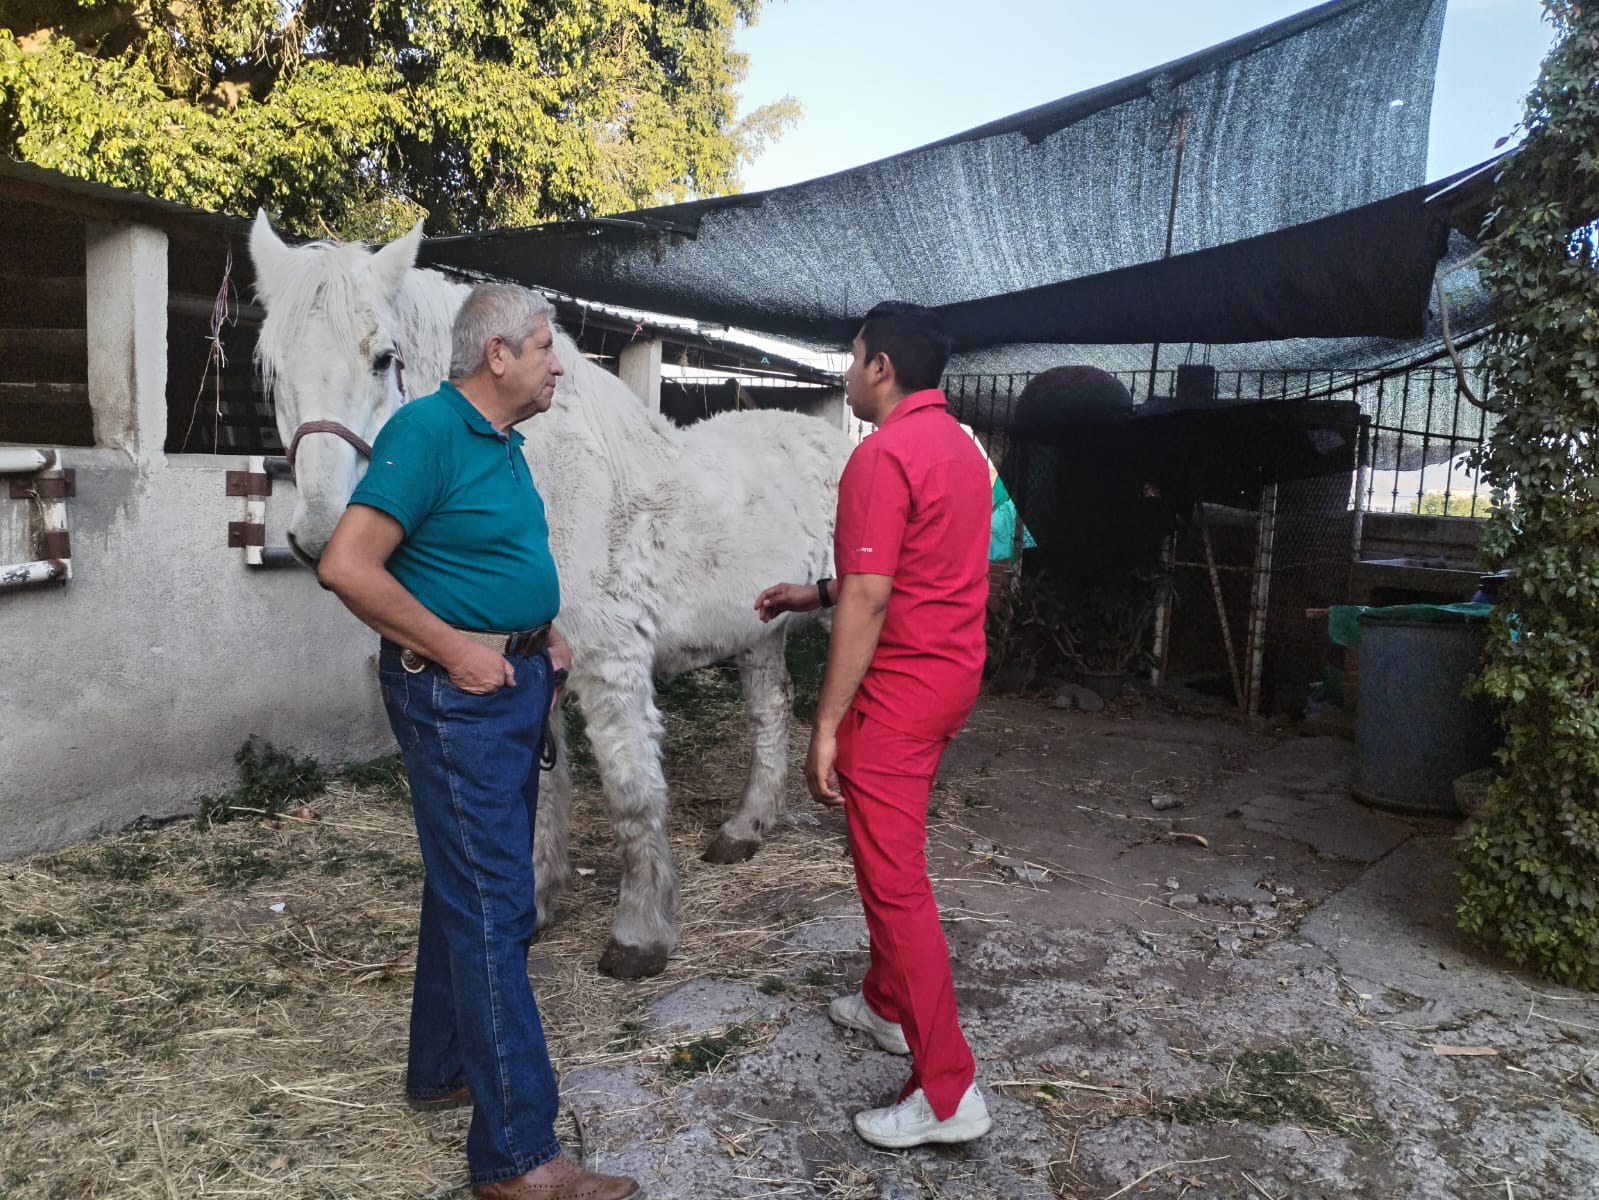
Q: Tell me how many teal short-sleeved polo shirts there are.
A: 1